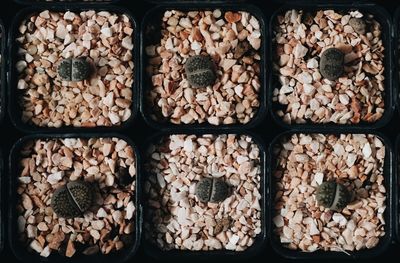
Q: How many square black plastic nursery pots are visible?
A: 6